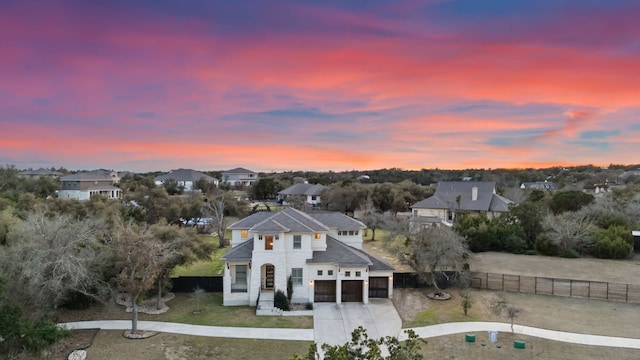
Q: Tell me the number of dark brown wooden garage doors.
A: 3